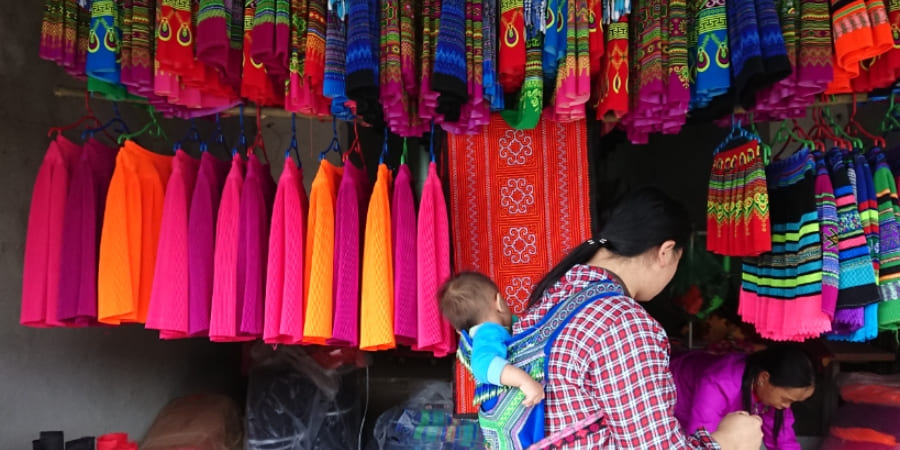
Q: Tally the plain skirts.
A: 13